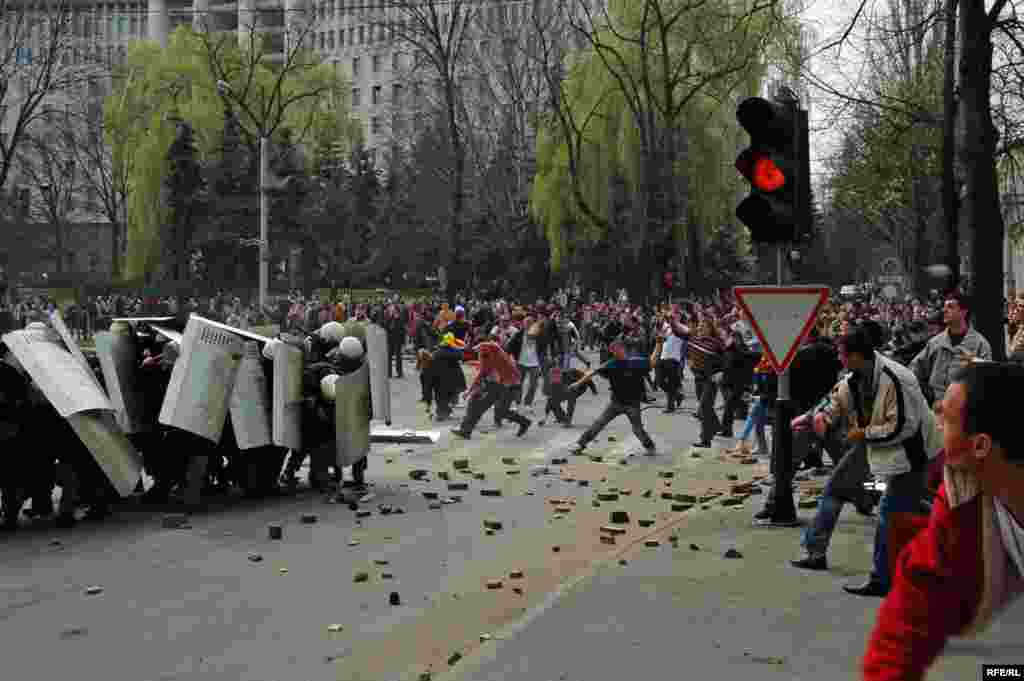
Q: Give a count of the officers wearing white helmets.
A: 3